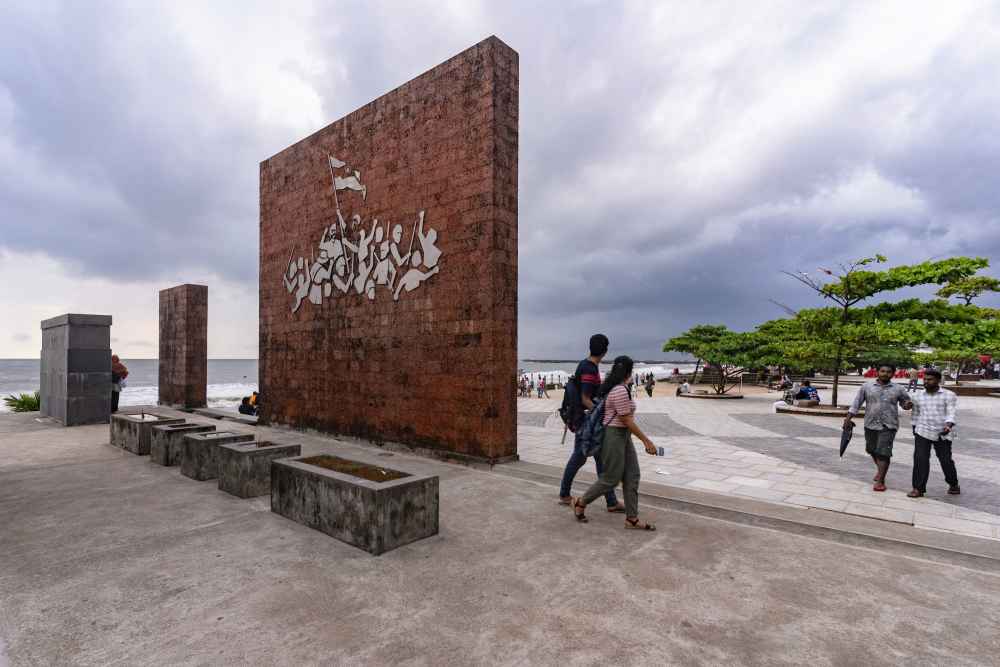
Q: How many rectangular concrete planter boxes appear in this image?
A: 5